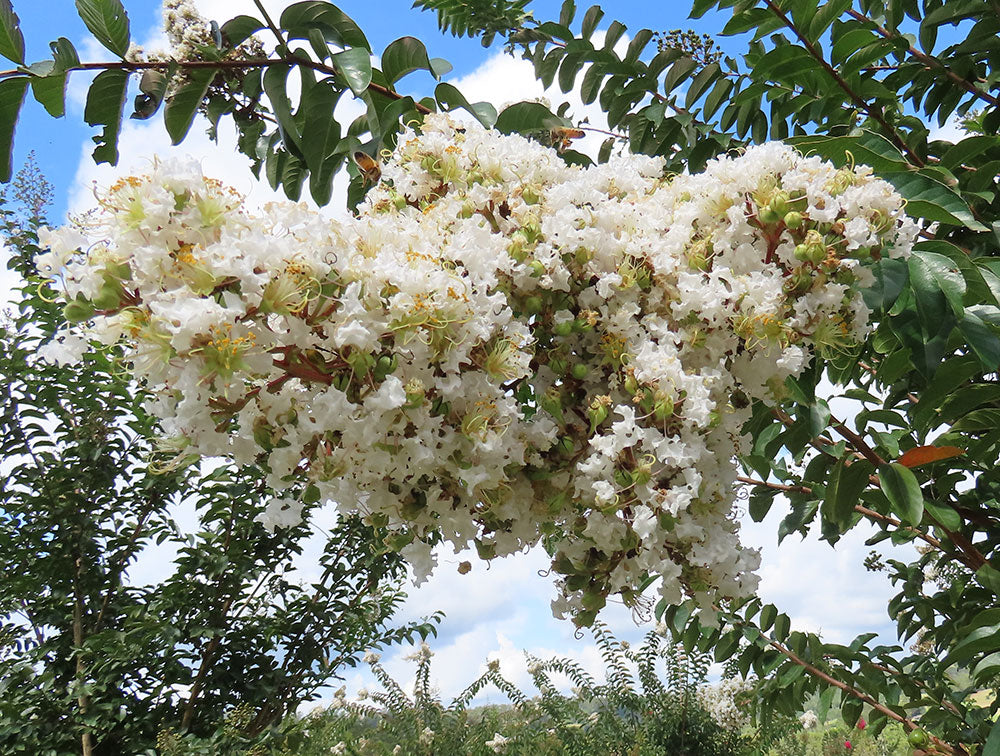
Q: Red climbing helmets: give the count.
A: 0